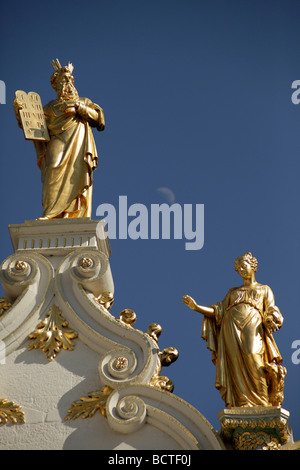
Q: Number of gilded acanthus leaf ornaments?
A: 3